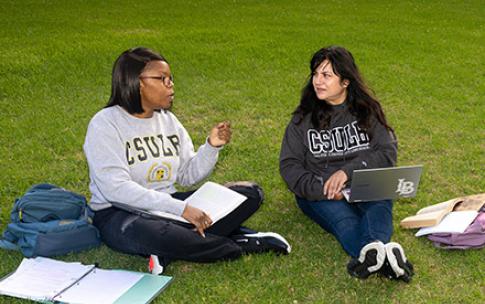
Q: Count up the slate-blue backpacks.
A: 1